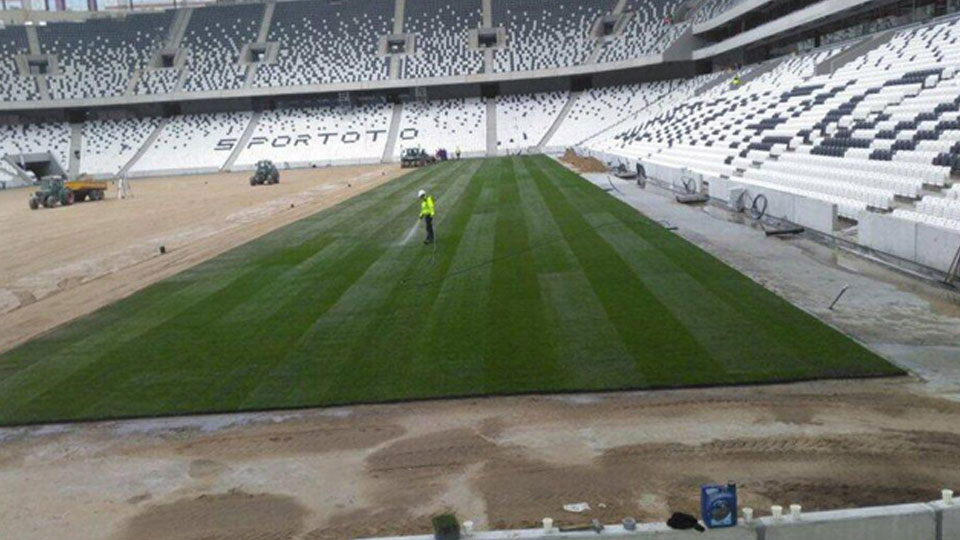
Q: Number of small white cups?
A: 6